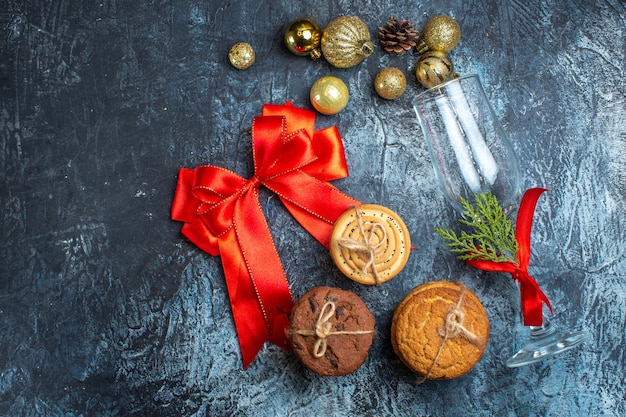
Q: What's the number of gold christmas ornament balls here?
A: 7